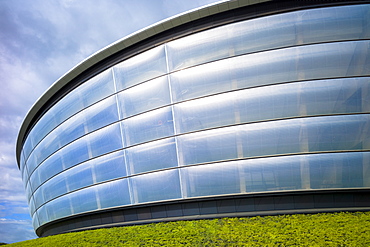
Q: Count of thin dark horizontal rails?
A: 4